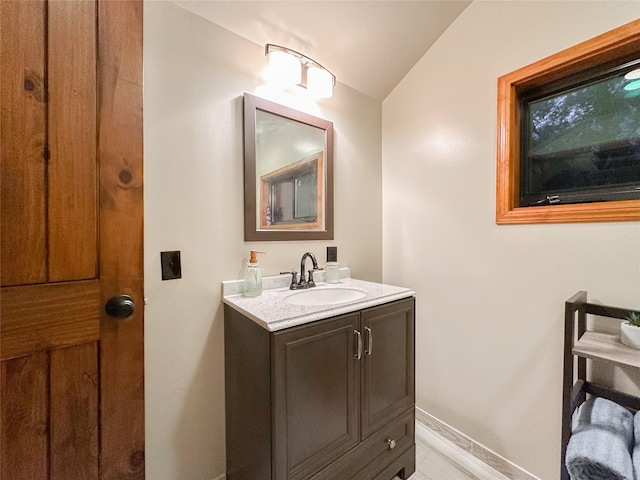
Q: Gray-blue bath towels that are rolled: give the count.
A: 2